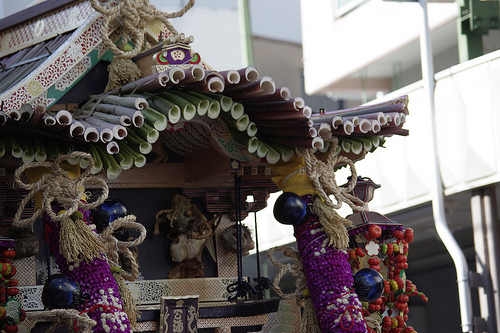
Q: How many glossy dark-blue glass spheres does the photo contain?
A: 4